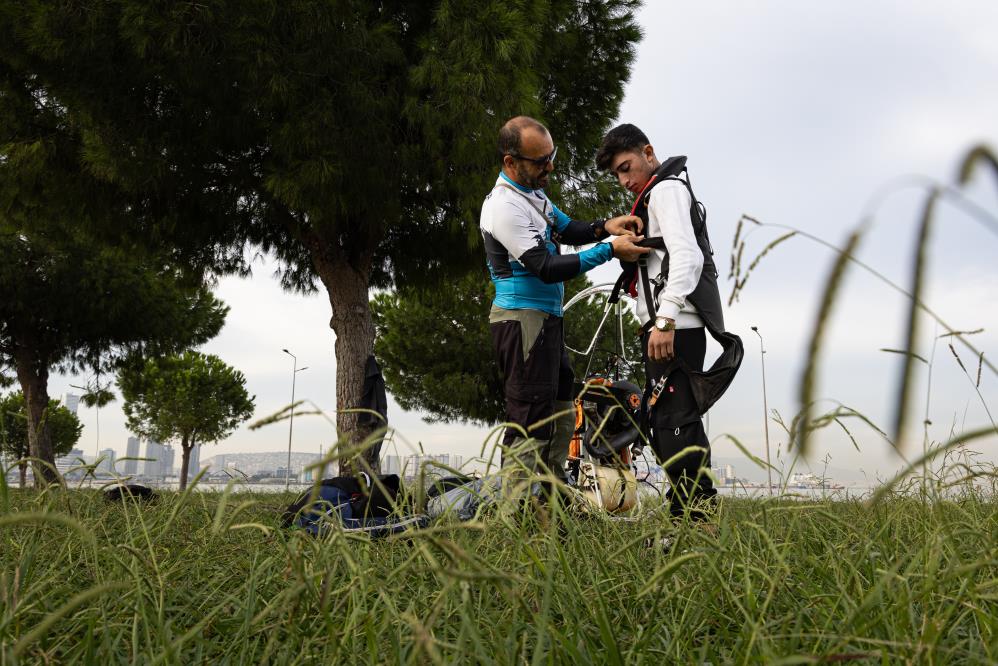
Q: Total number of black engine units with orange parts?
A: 1